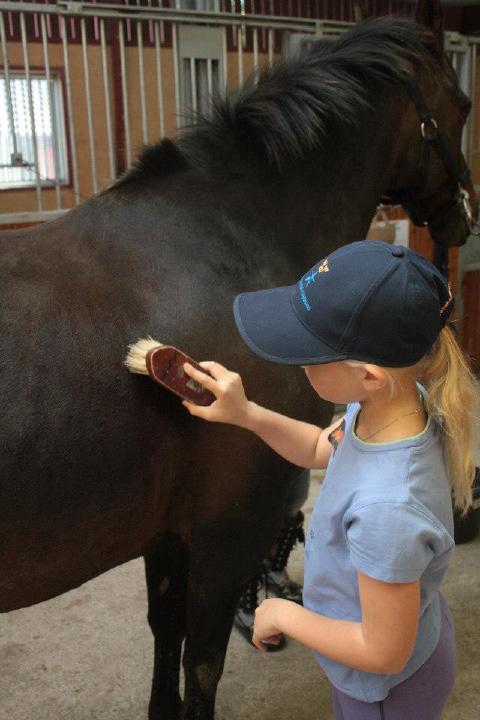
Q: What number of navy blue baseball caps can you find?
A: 1